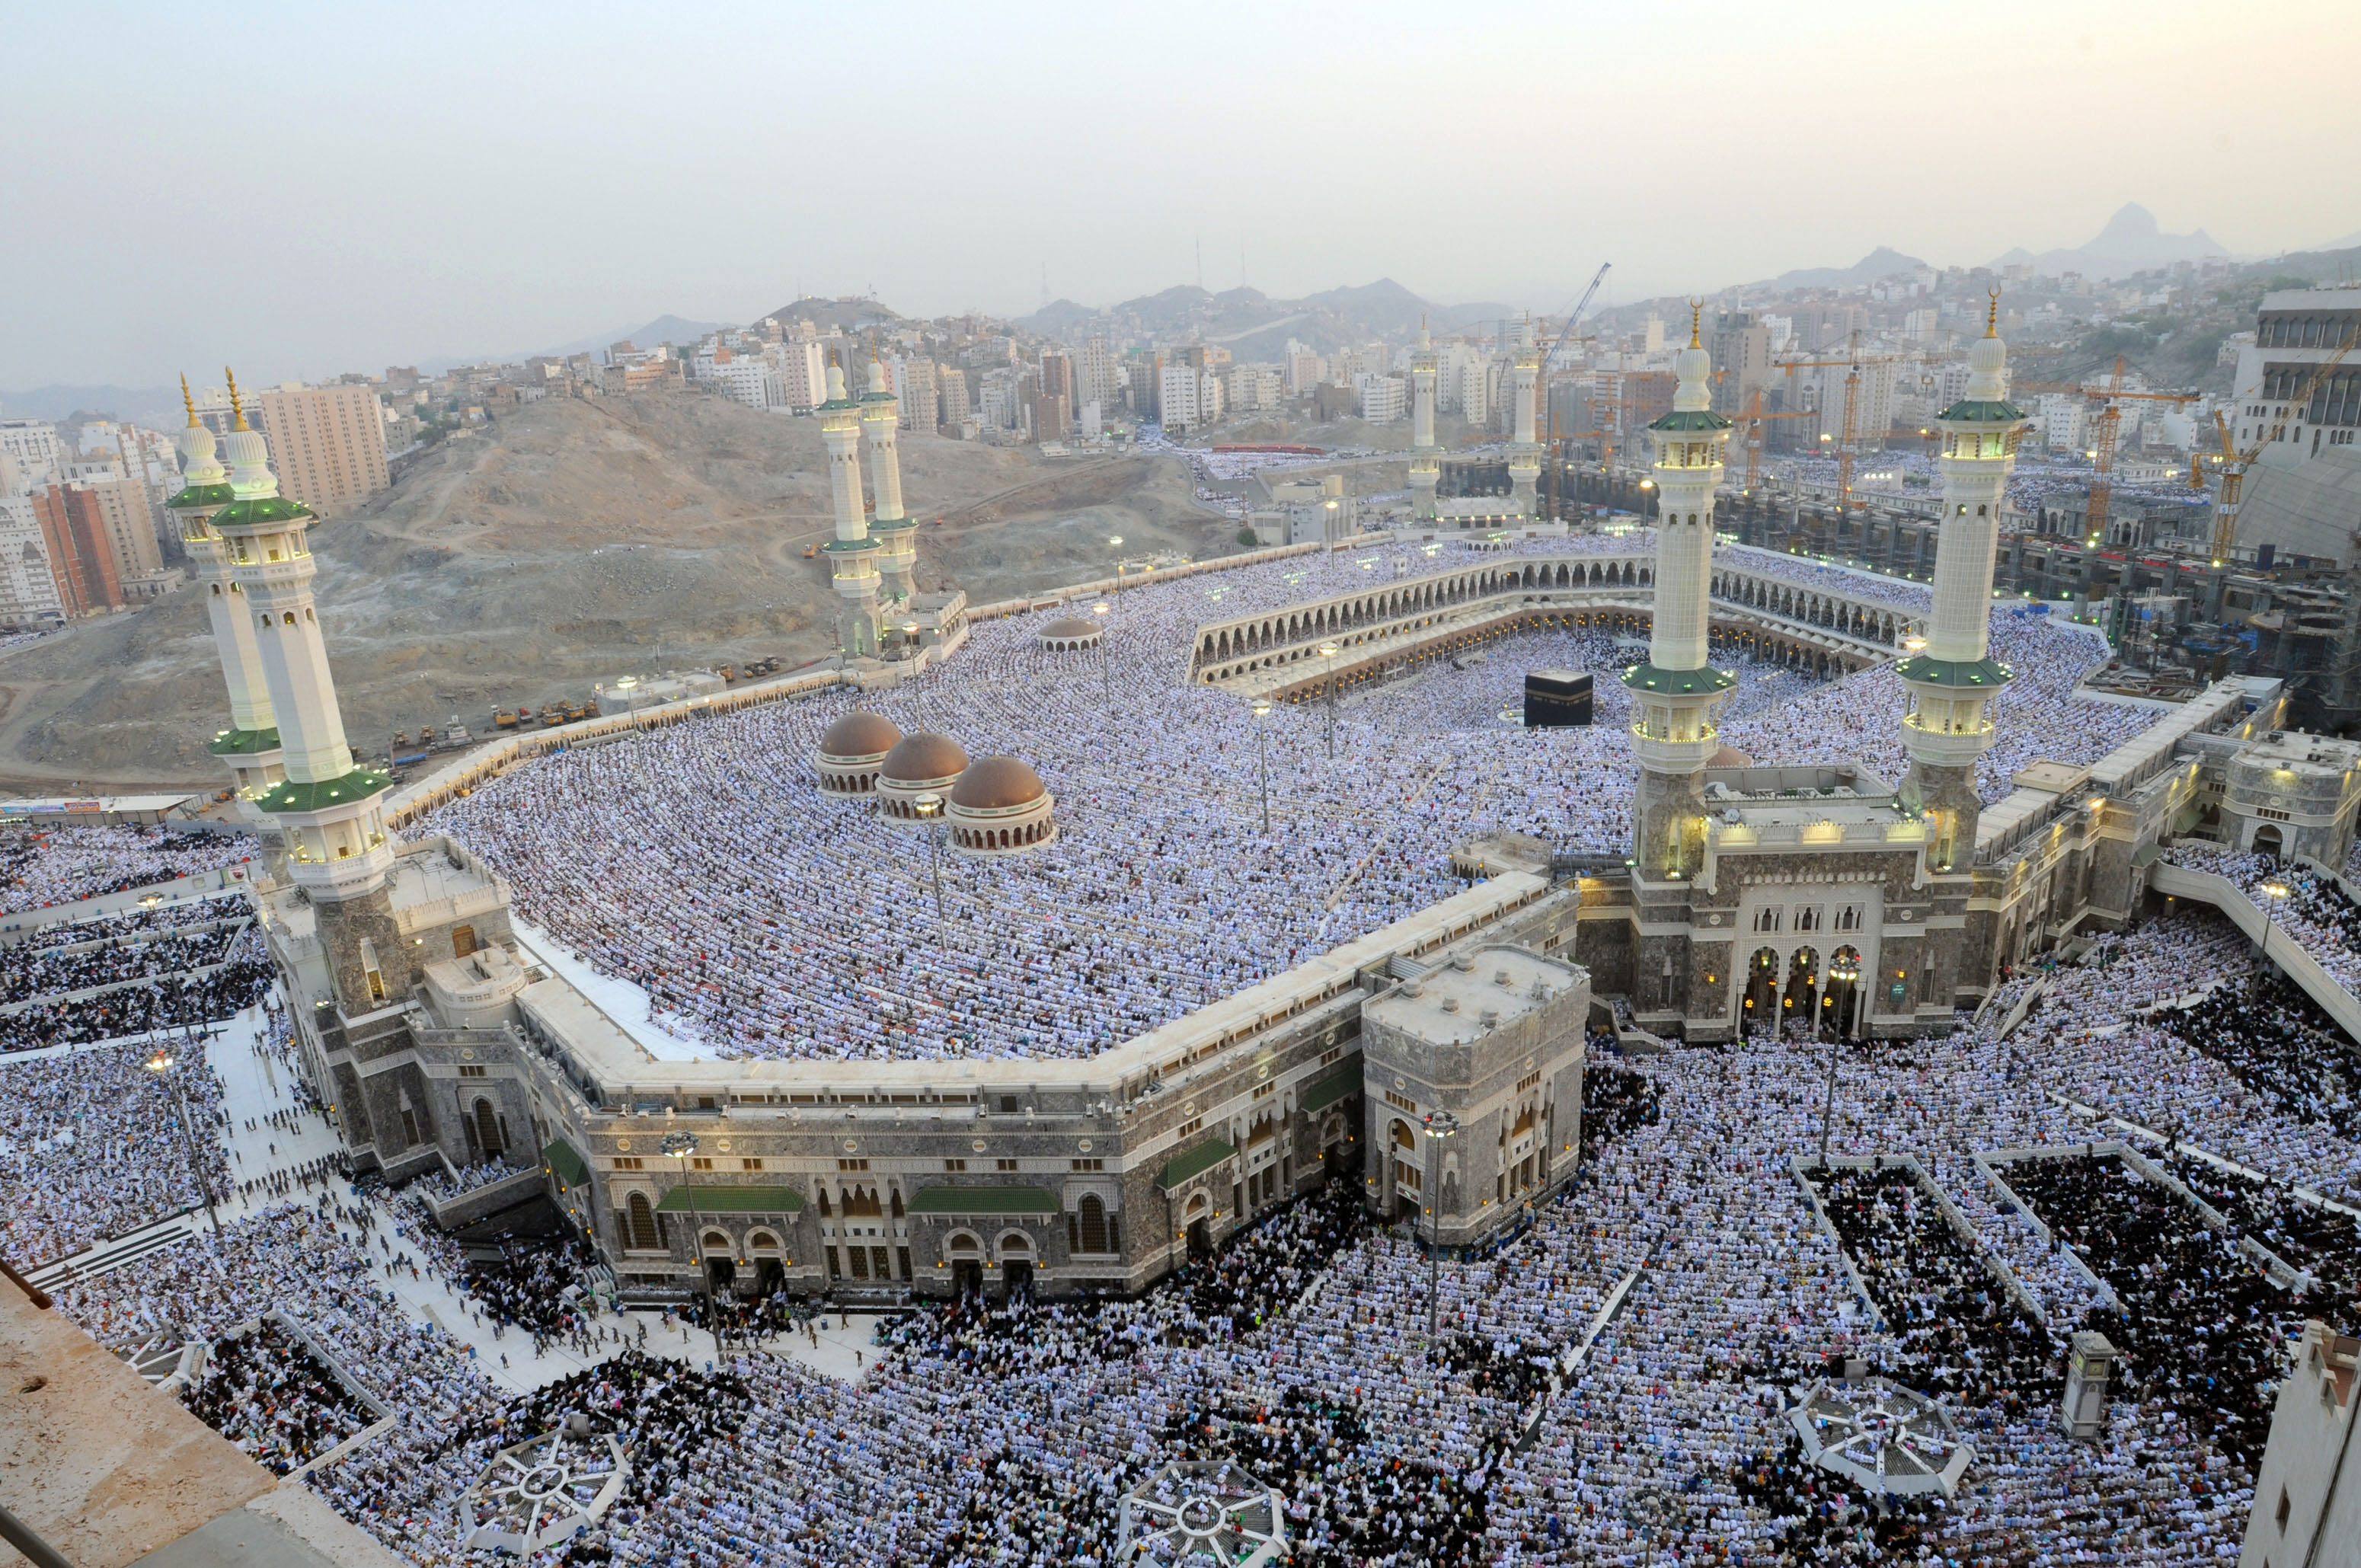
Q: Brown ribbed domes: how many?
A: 3